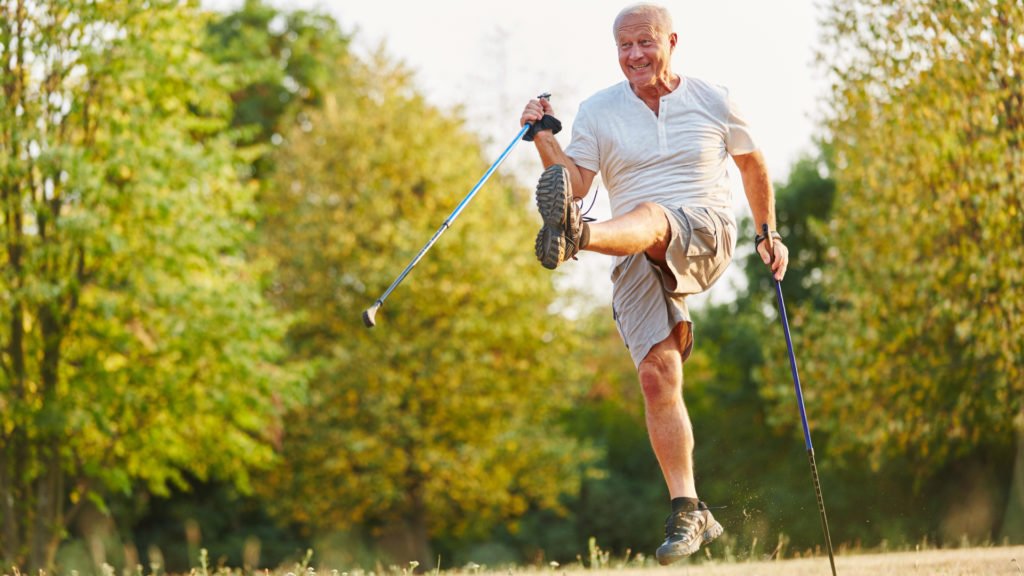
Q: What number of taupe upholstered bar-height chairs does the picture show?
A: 0